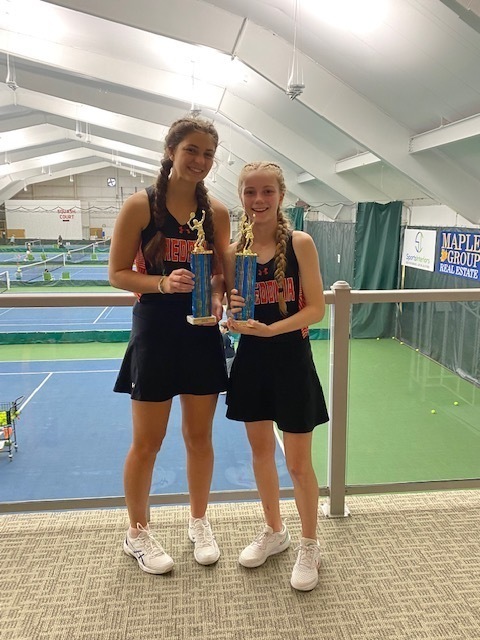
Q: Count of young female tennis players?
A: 2